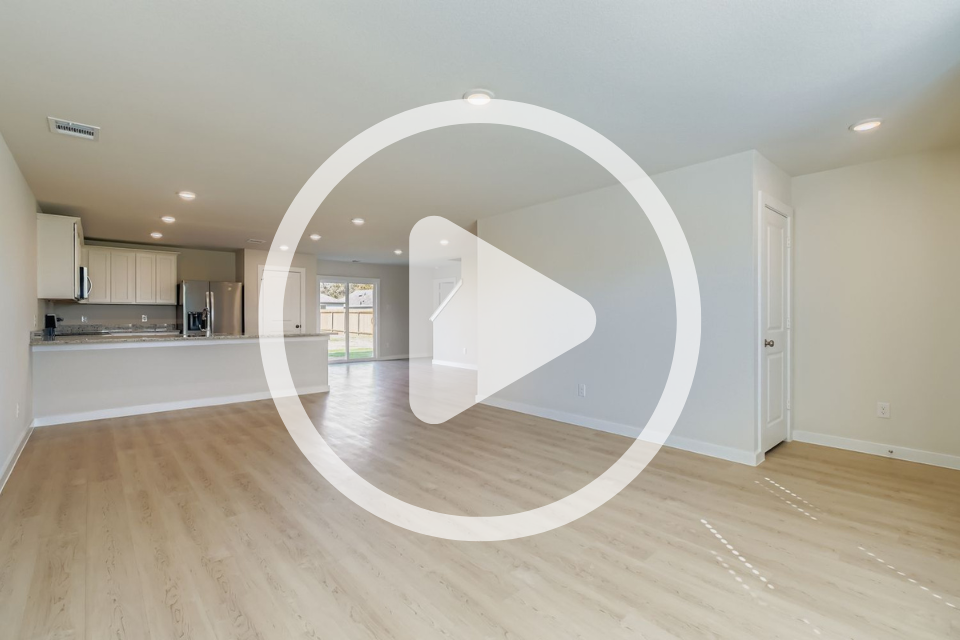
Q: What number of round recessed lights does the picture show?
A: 10